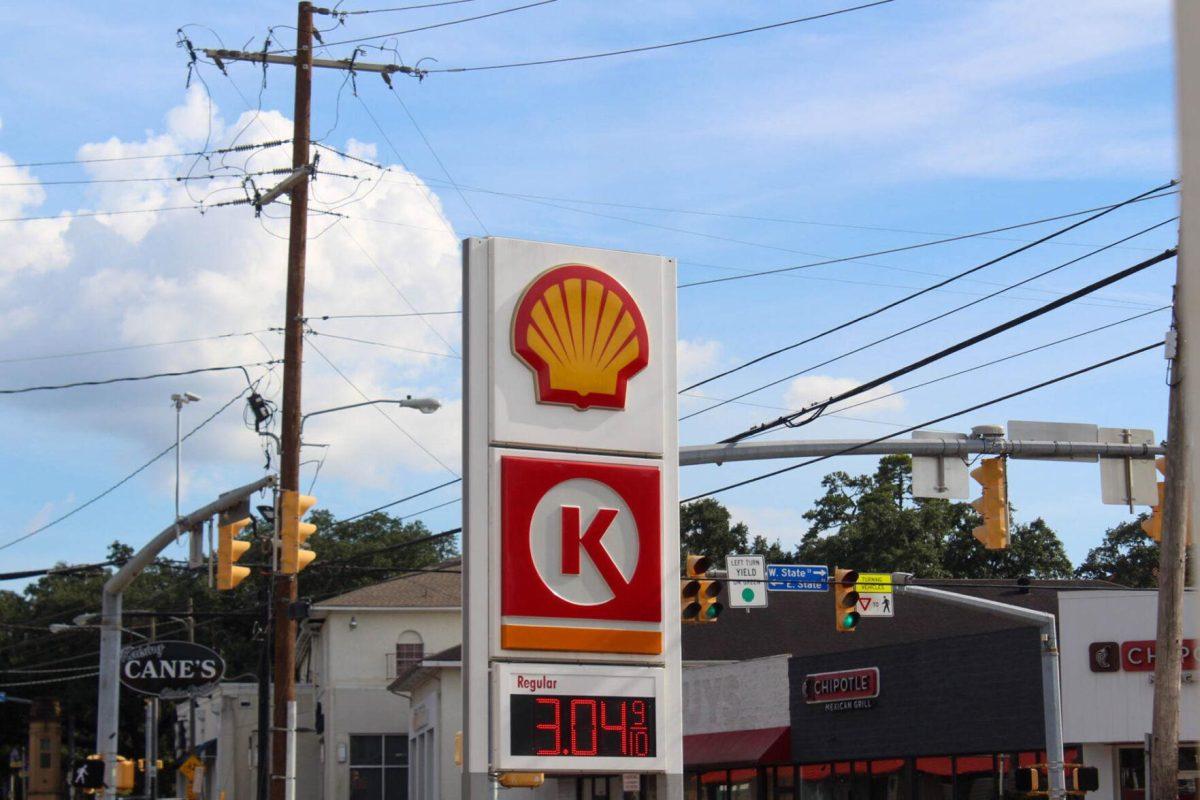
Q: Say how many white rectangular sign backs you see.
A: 3